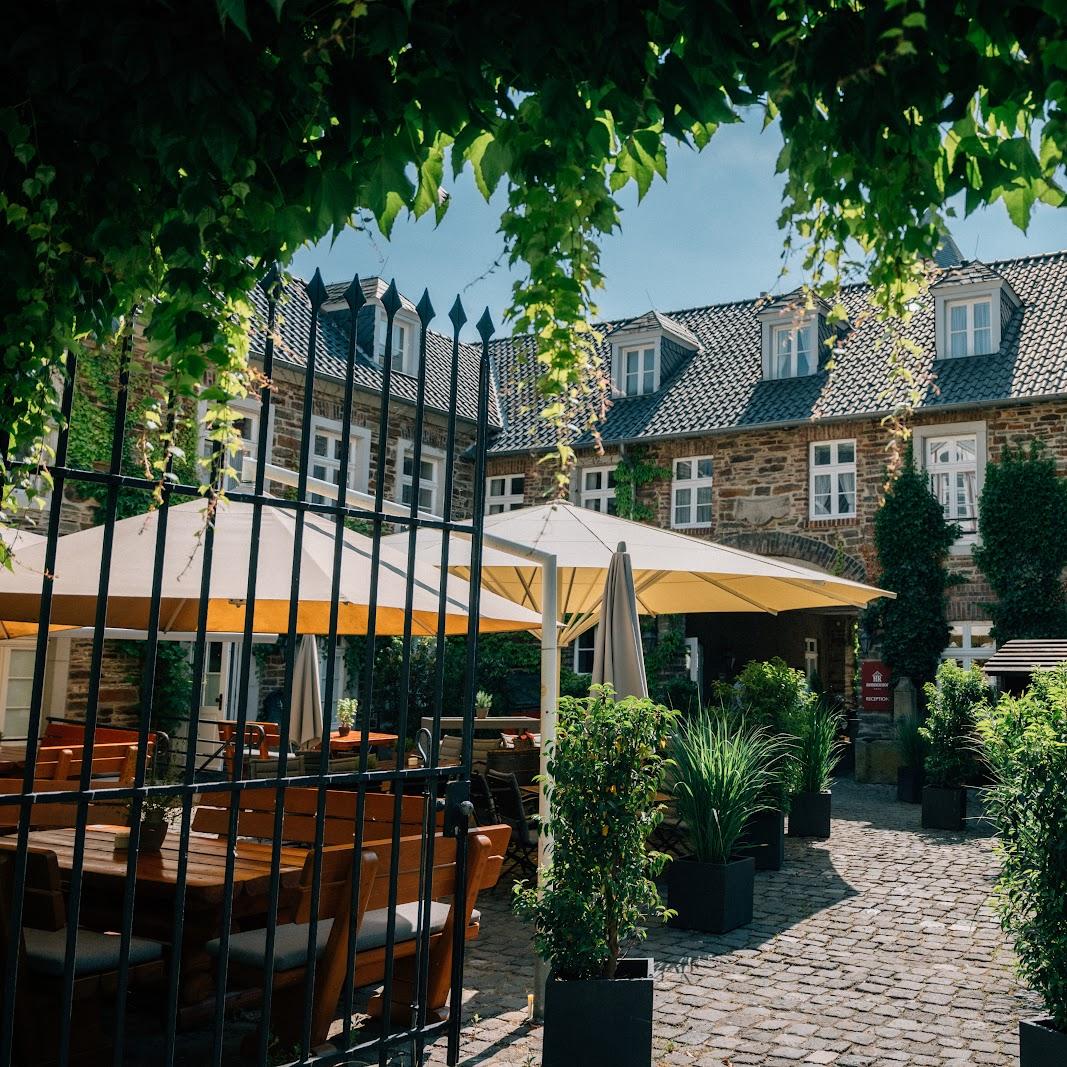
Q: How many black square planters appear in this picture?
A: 7